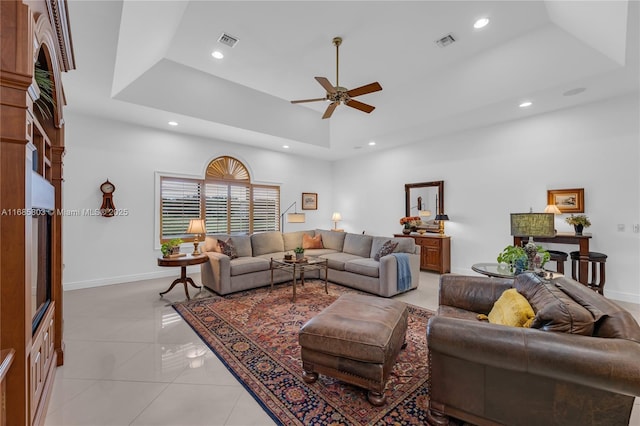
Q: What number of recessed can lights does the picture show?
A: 6